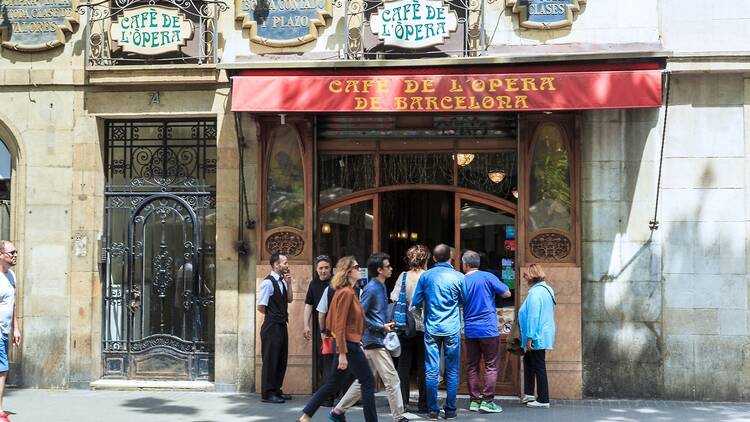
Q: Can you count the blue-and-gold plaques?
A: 3